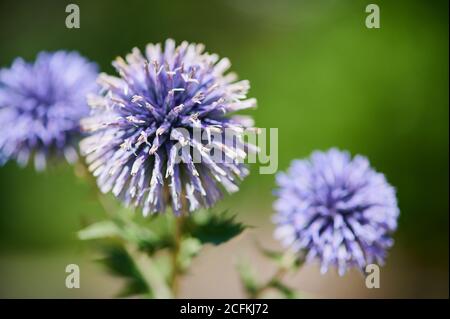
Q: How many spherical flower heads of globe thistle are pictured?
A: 3